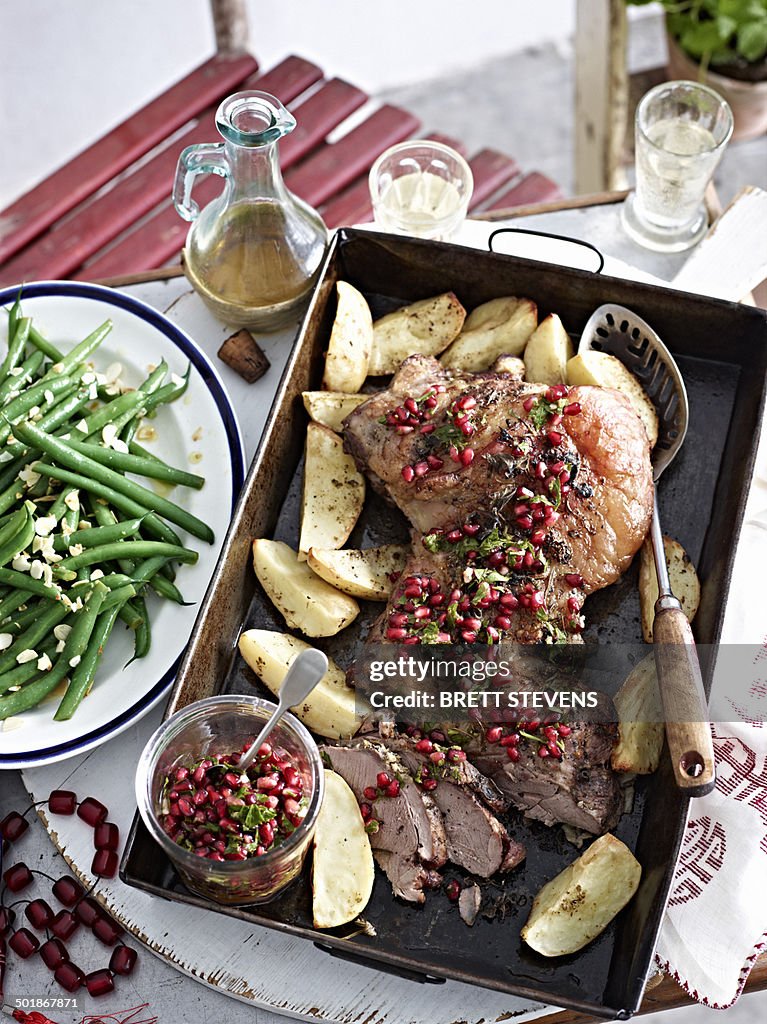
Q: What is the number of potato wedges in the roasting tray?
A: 14